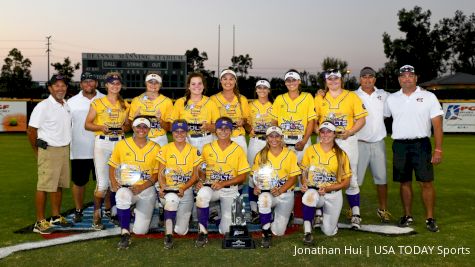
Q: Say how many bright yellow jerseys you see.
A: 12